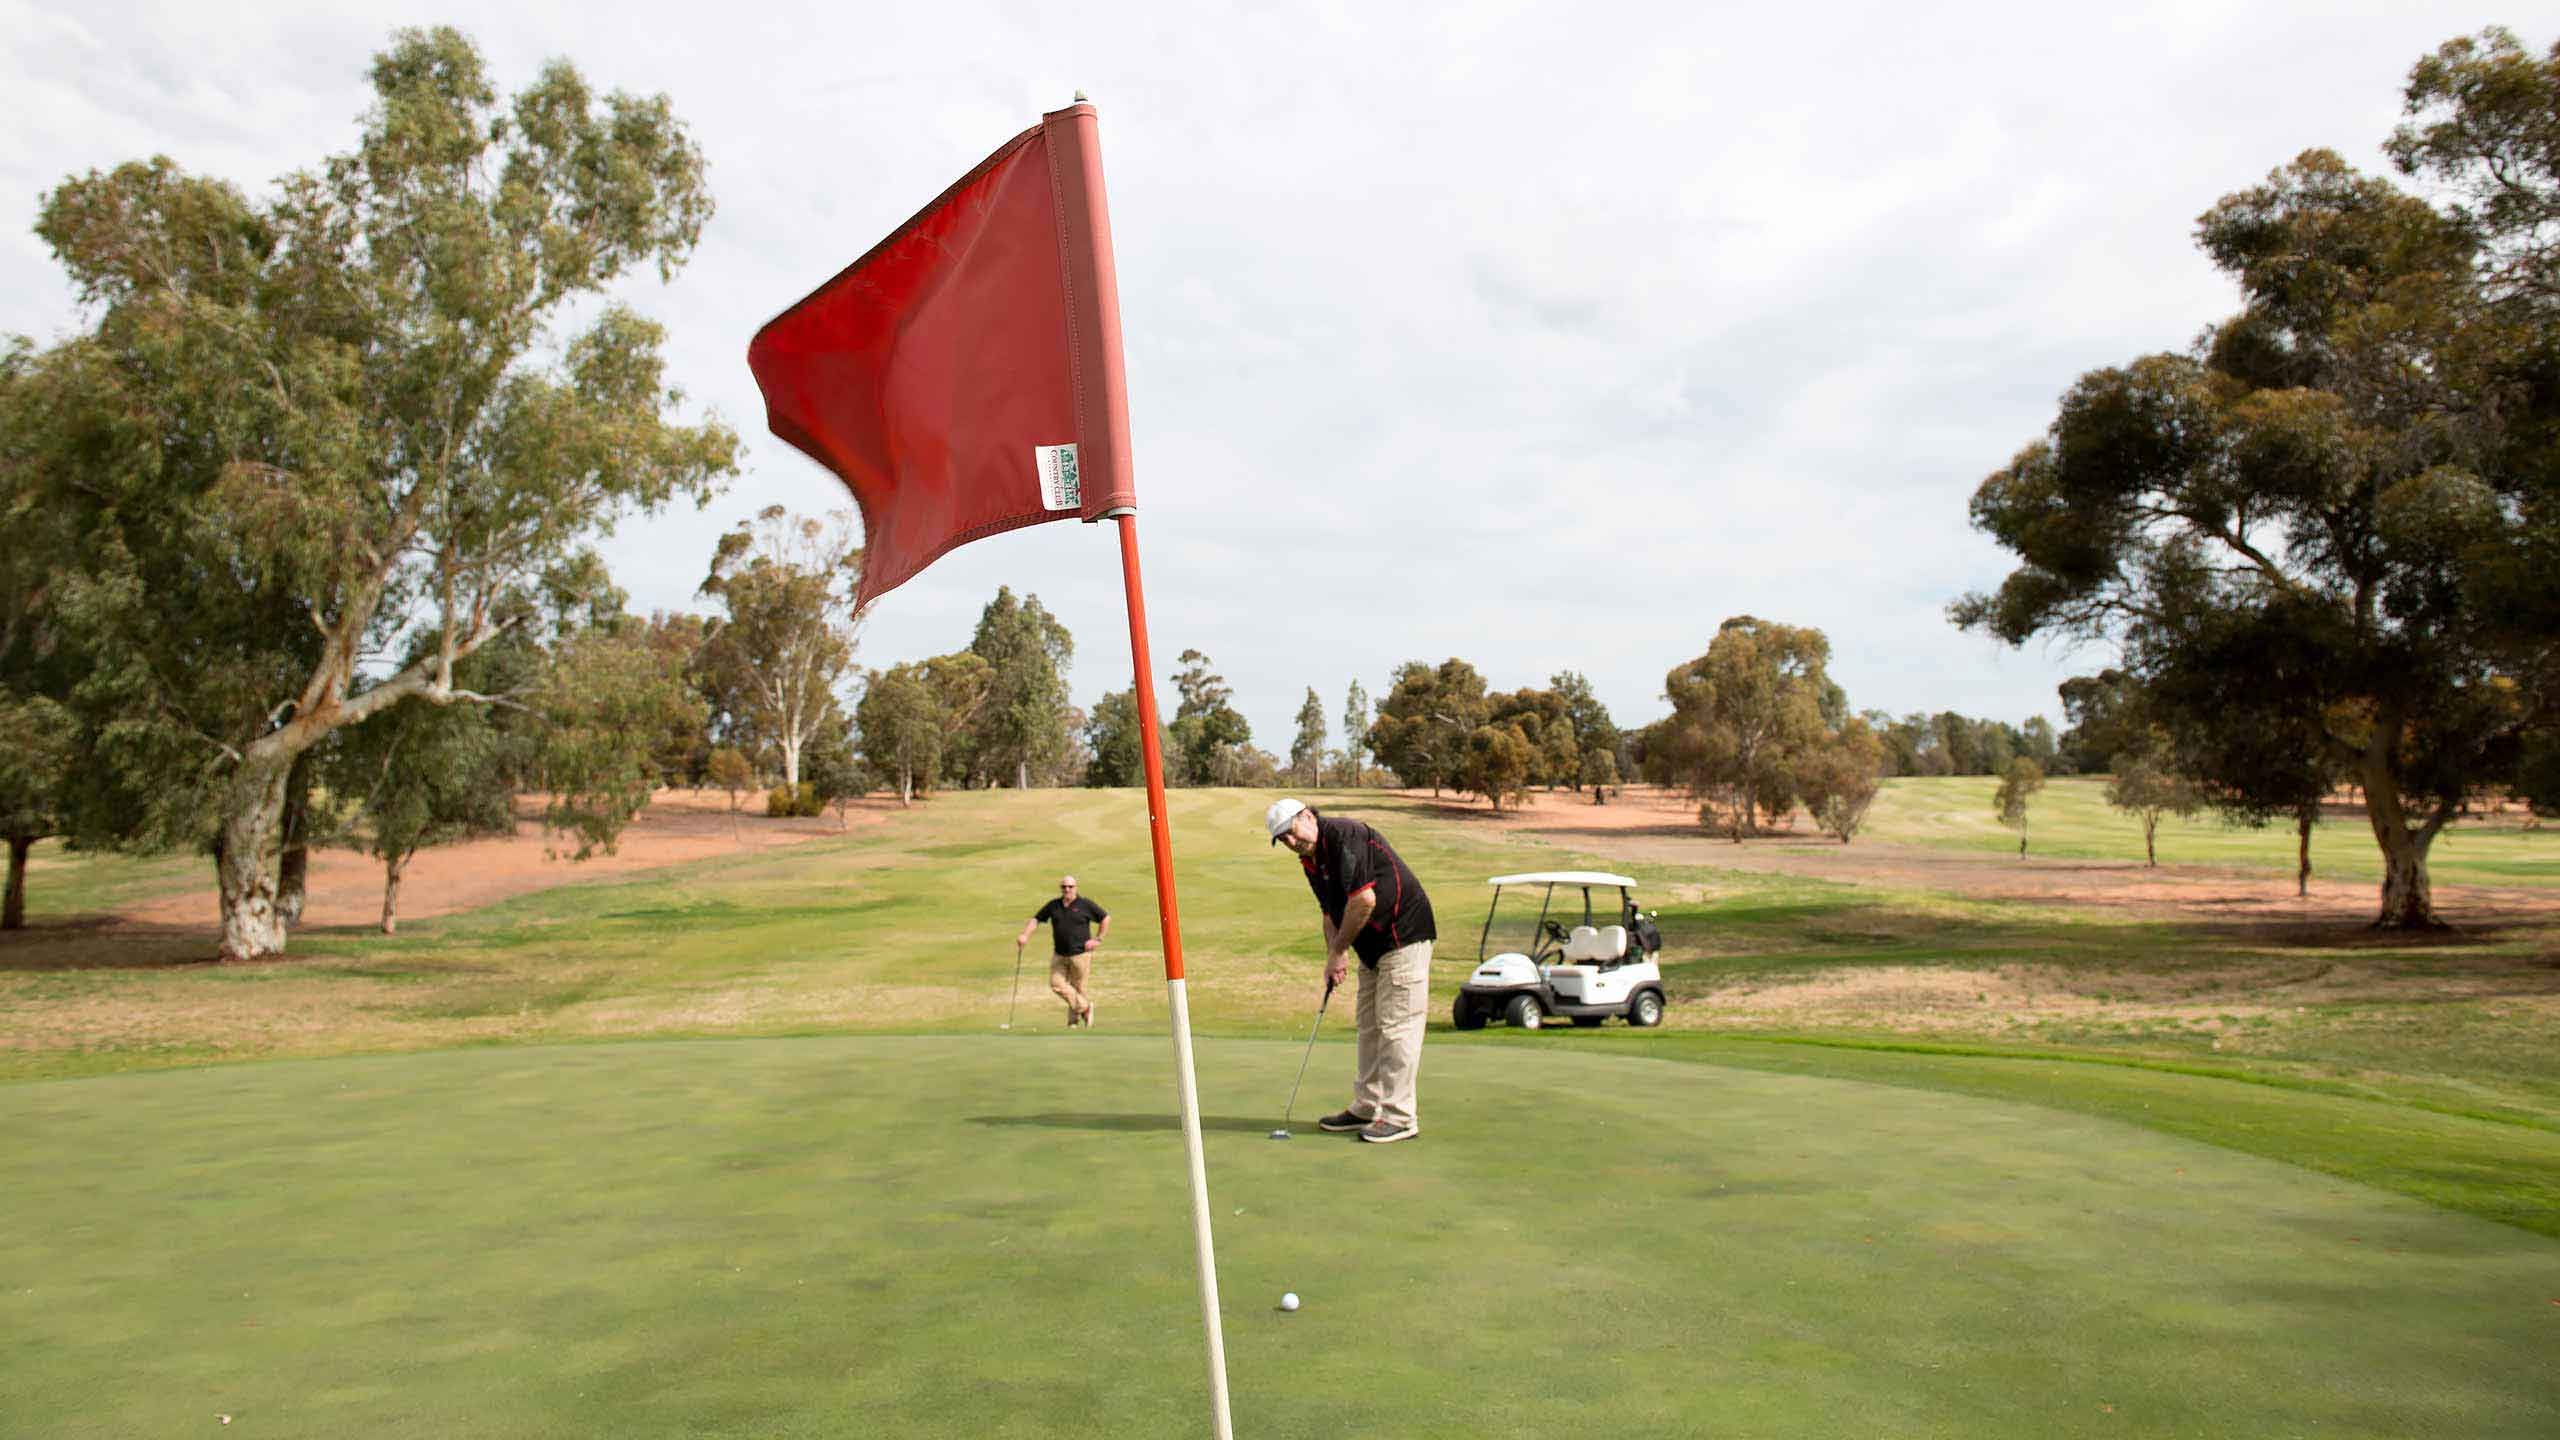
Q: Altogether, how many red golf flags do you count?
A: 1